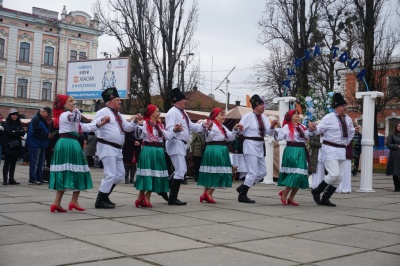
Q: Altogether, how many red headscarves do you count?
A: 4